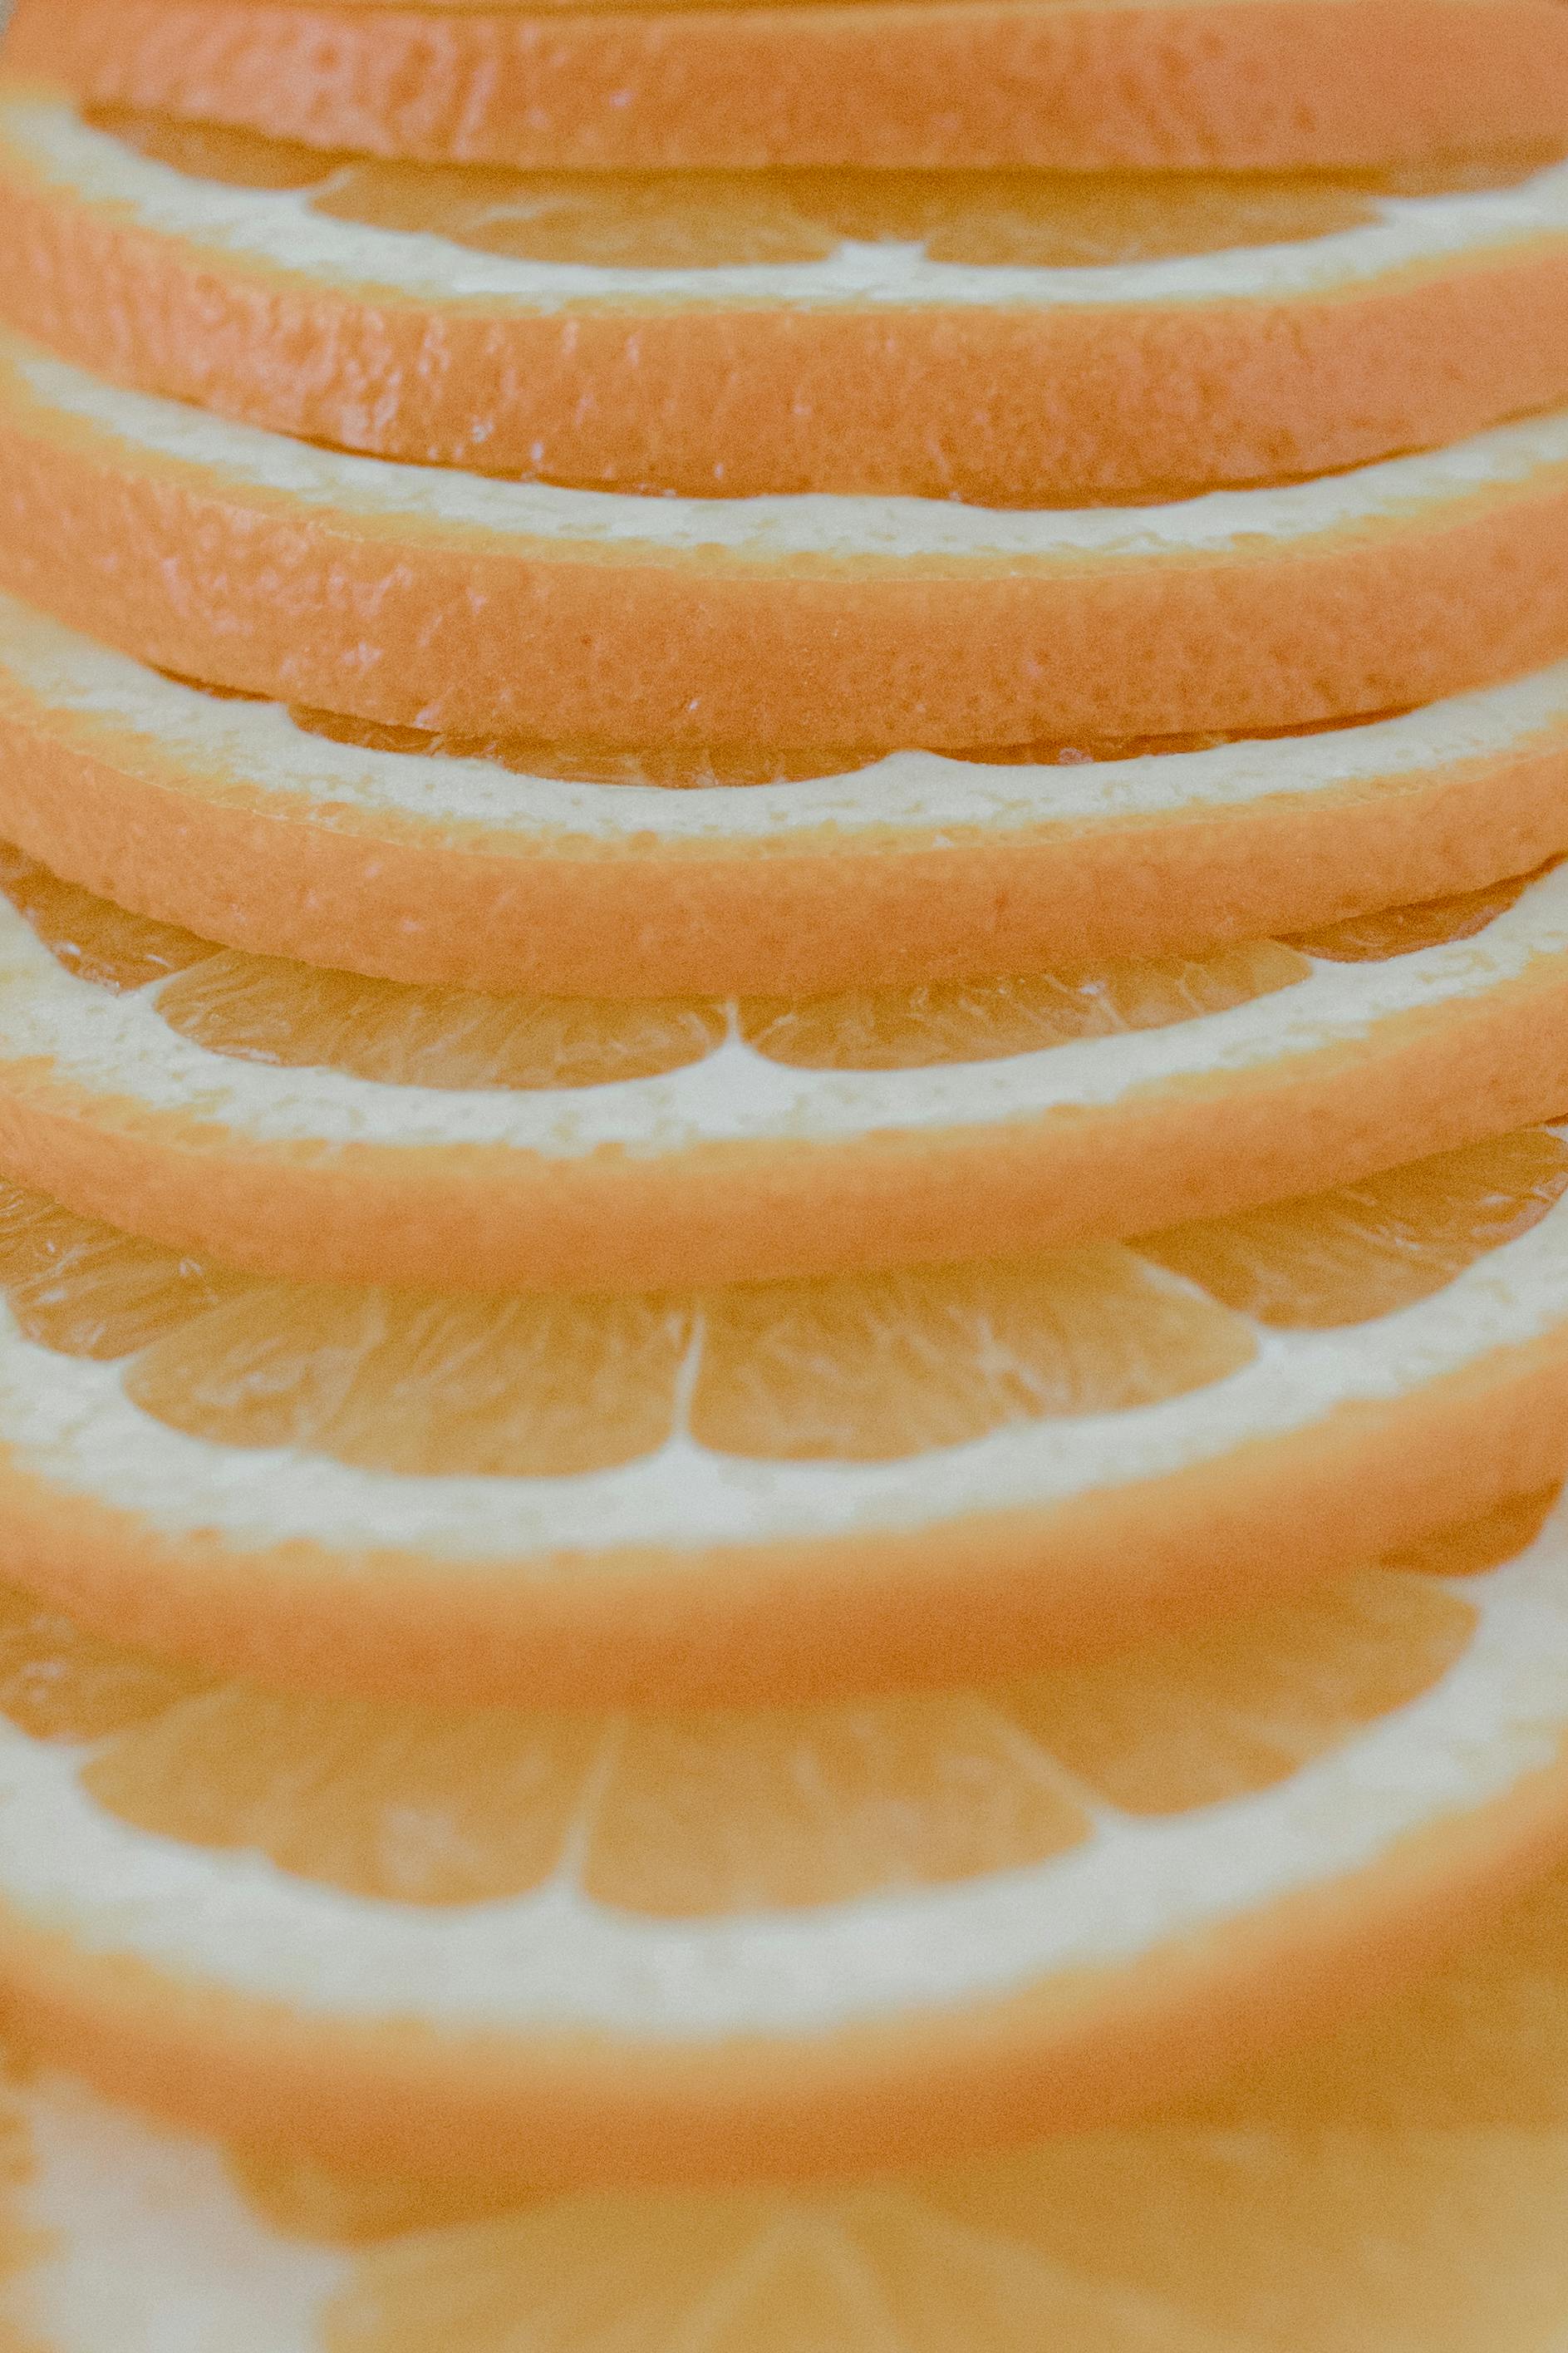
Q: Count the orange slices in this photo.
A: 8